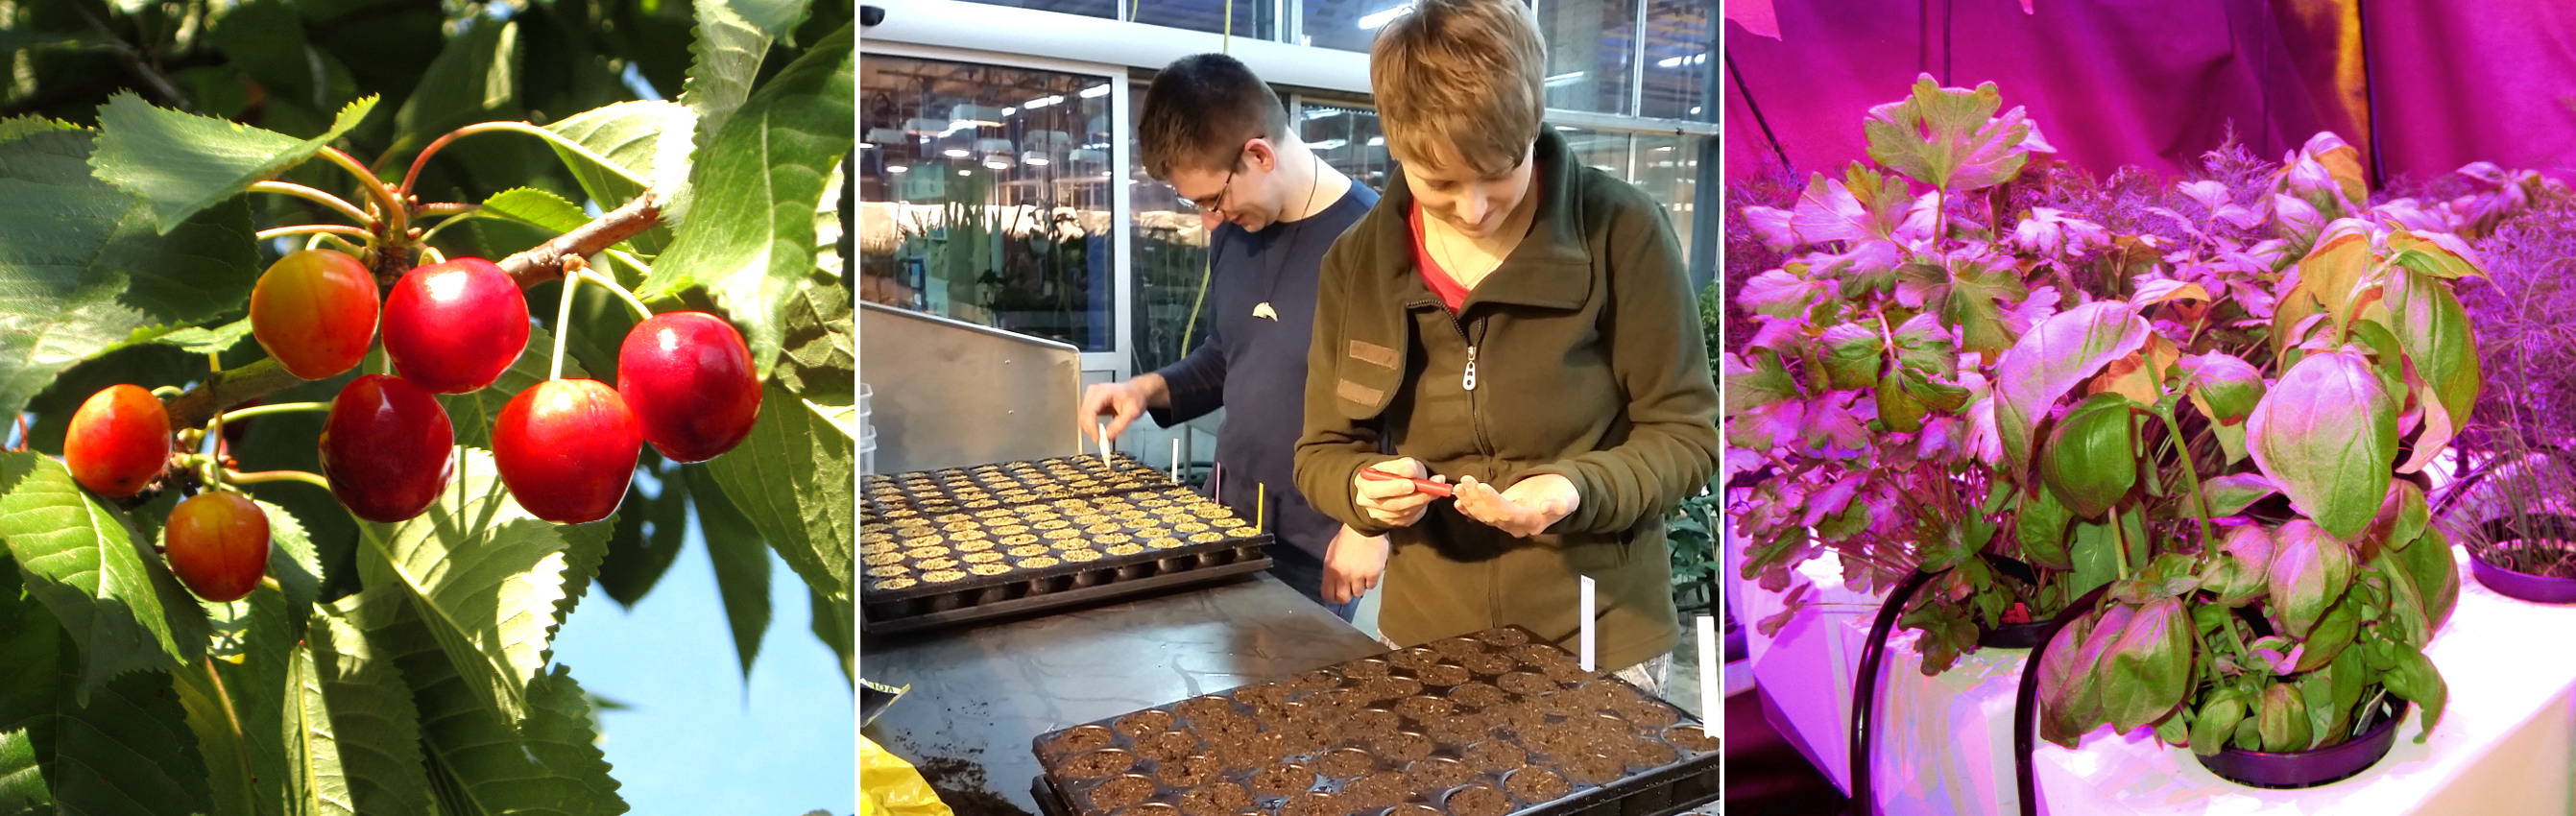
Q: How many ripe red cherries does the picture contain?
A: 4